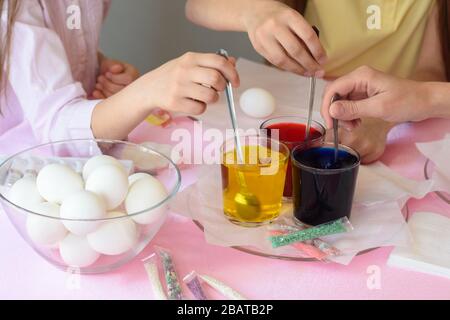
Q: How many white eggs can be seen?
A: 11